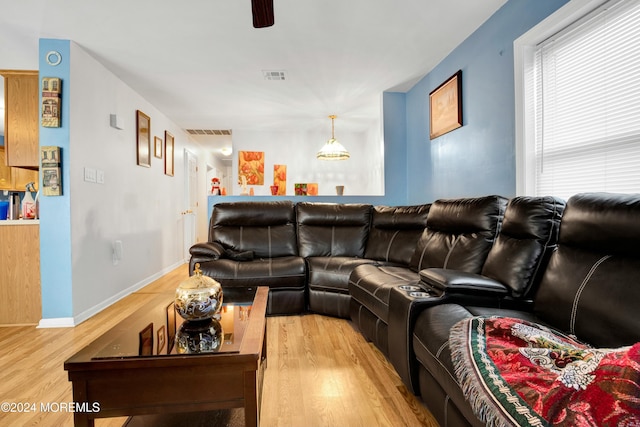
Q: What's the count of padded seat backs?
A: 6